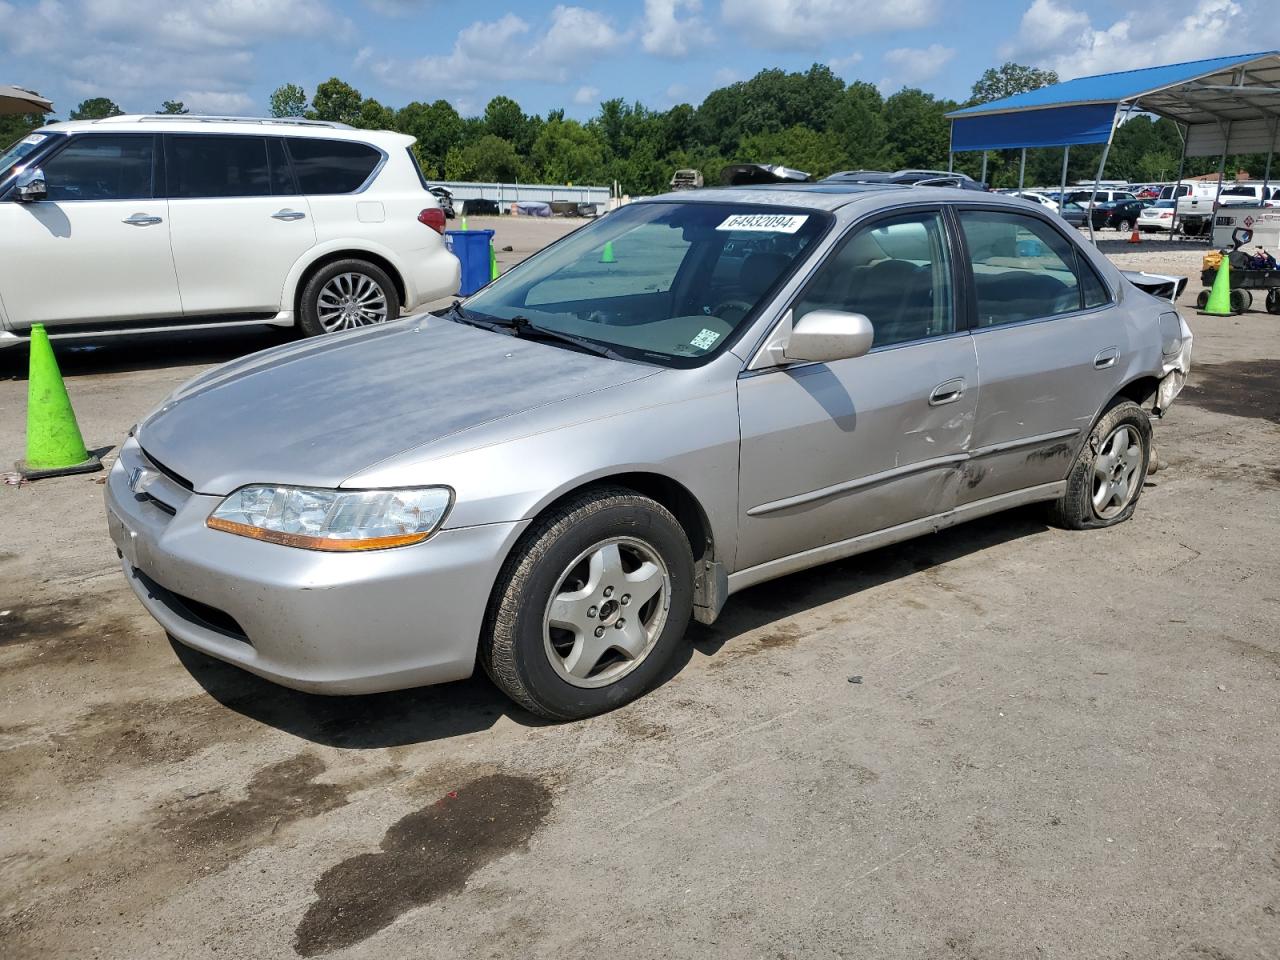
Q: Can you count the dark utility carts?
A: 1